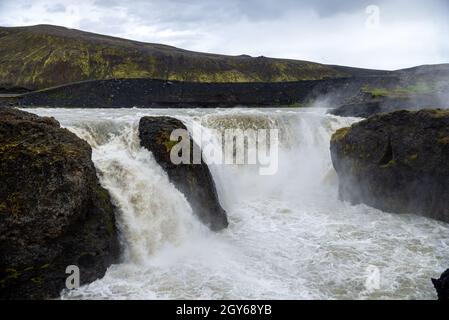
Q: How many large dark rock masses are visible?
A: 3